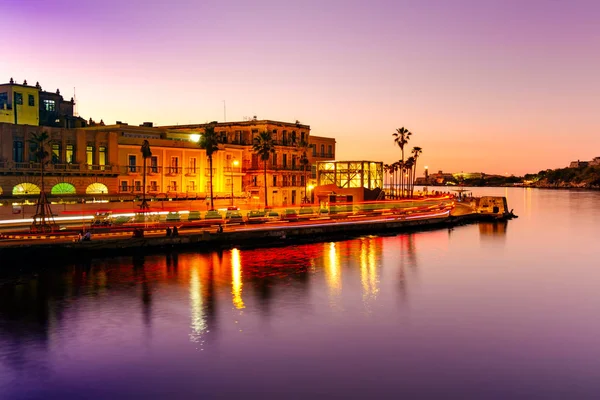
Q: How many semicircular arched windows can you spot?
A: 3